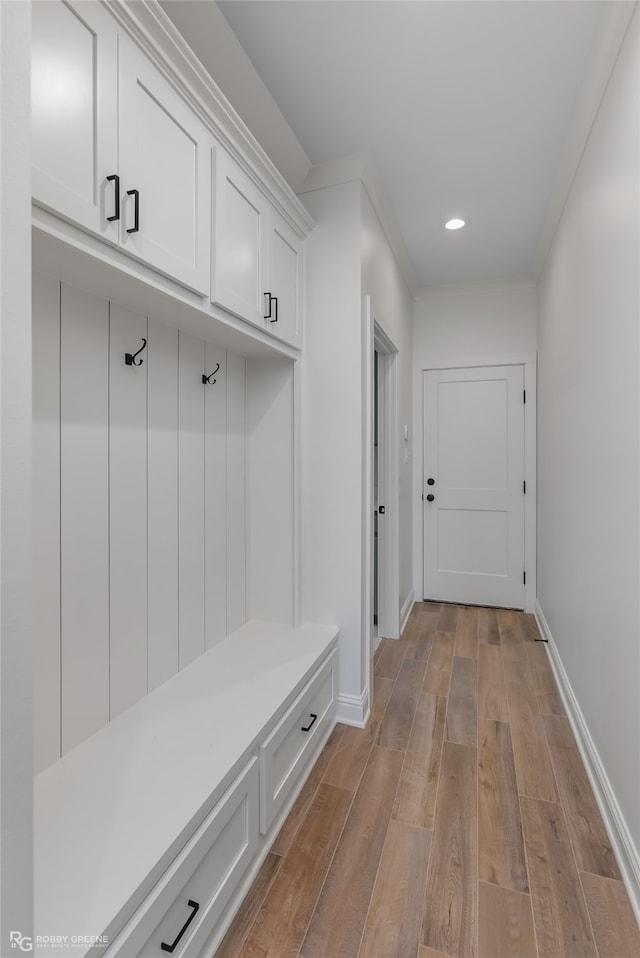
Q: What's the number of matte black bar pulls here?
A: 6